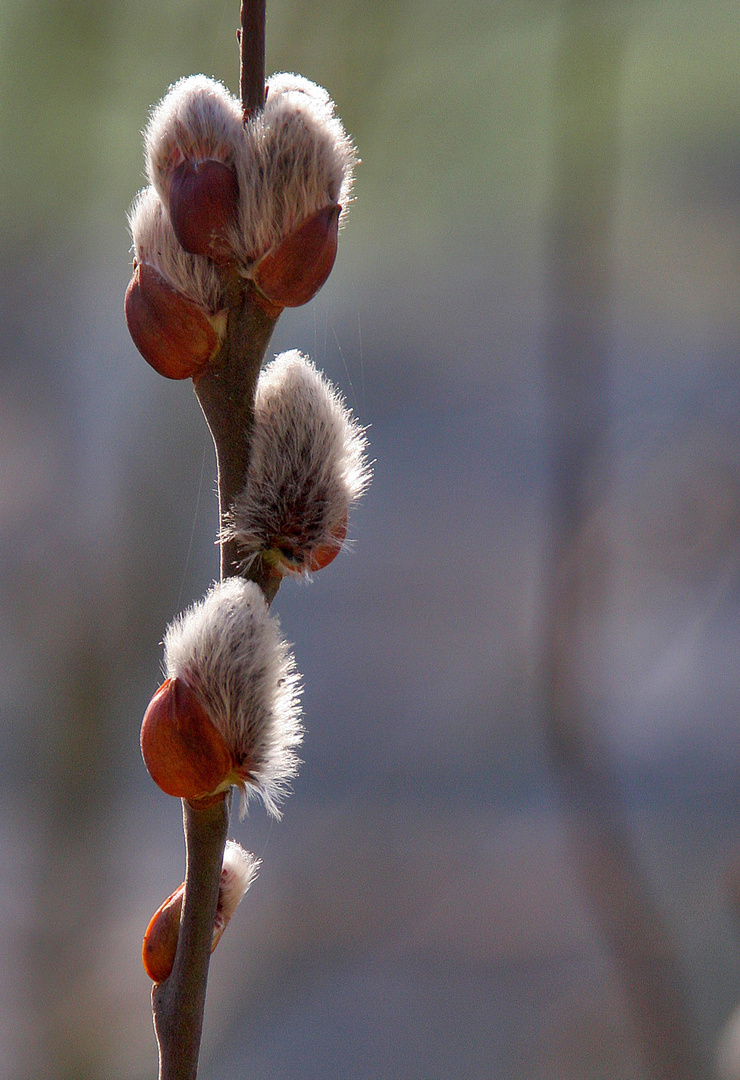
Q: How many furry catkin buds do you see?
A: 6